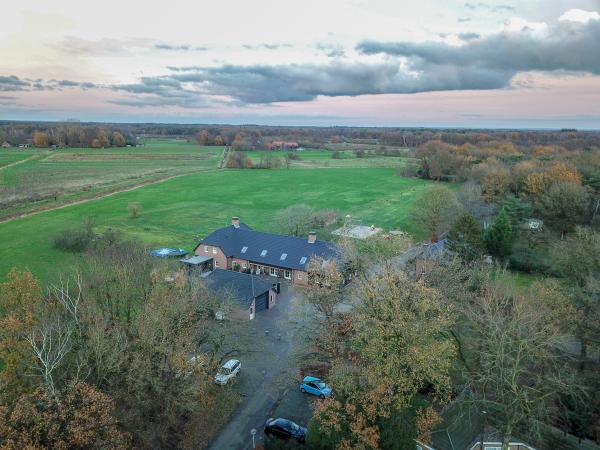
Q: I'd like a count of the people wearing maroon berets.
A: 0